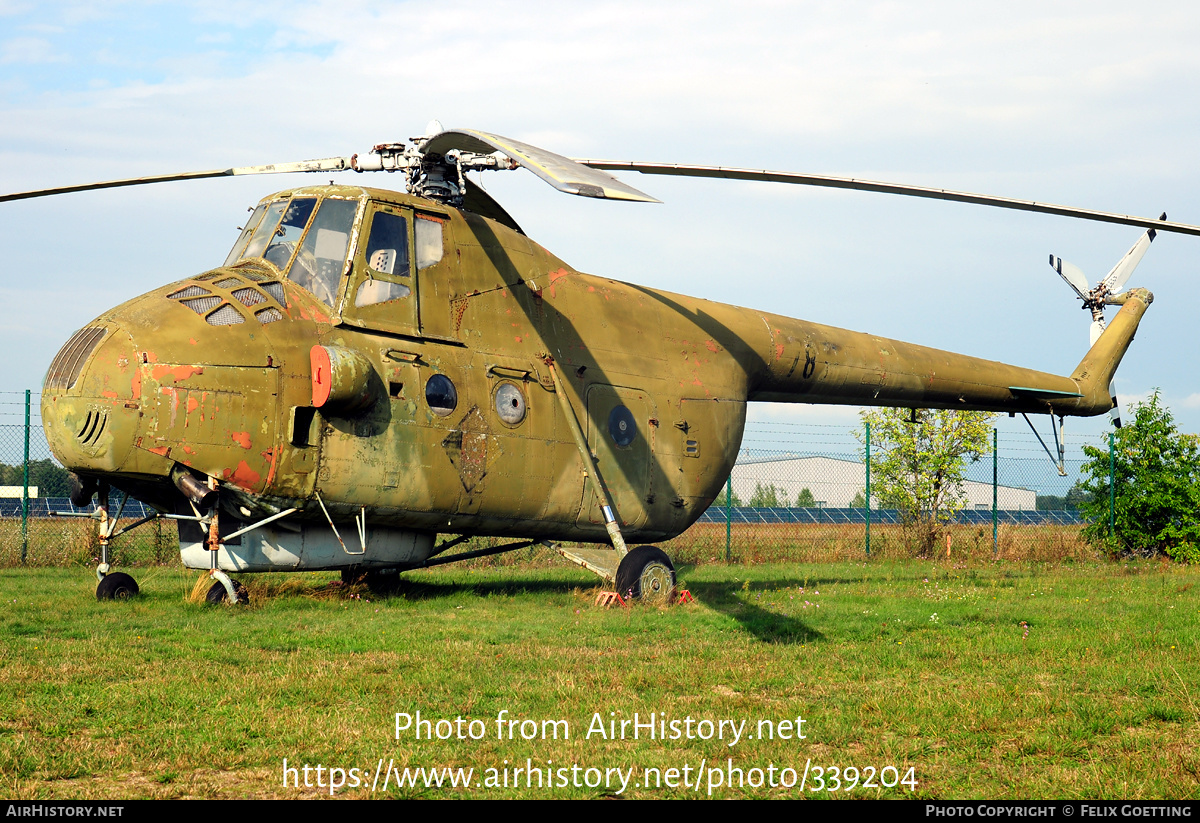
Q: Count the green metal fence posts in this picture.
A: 5